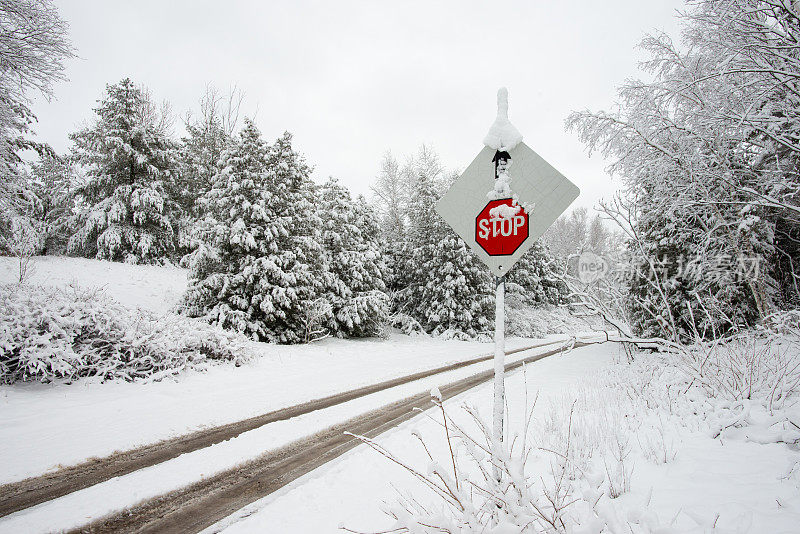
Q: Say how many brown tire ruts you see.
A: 2